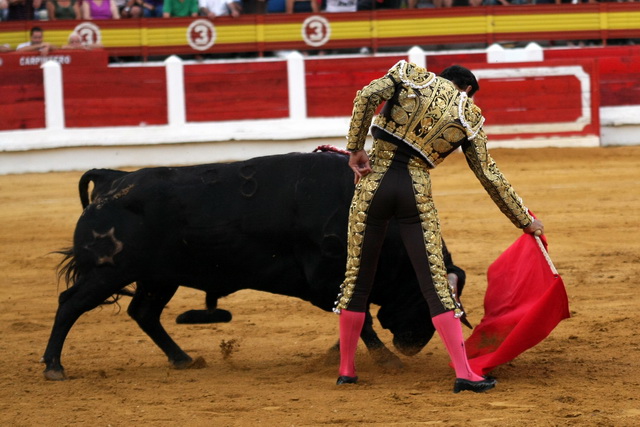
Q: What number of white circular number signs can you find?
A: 3